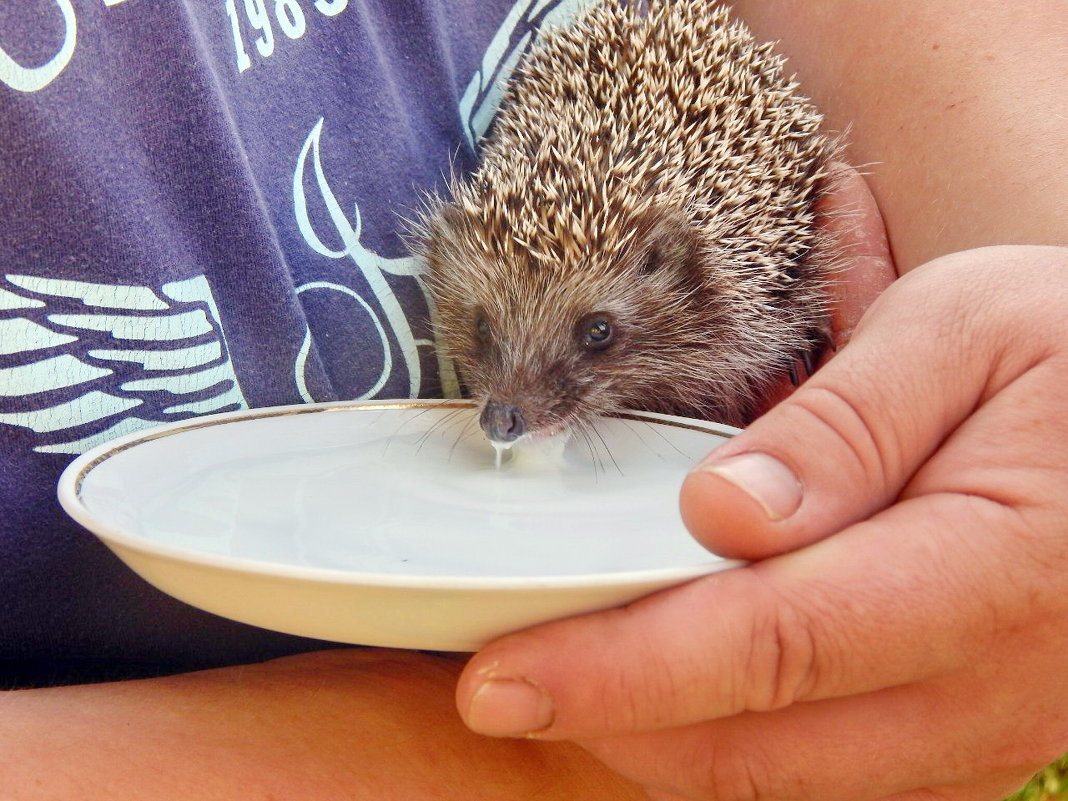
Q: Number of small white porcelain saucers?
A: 1